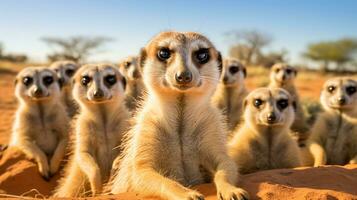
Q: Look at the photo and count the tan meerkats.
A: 9